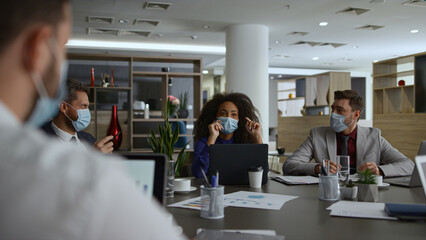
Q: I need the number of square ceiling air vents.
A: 11